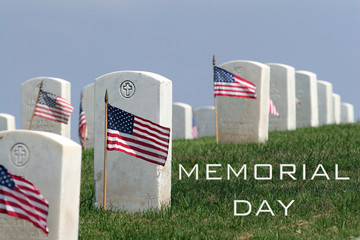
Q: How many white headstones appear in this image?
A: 13